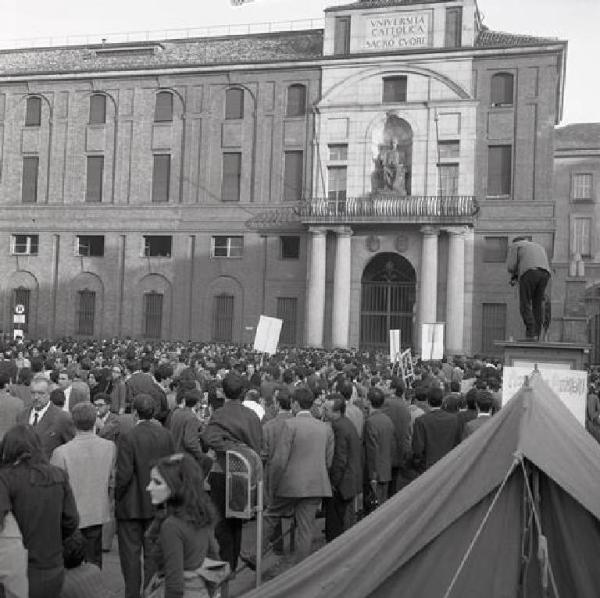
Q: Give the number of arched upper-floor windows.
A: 6